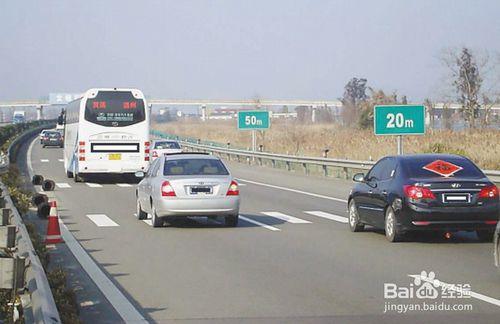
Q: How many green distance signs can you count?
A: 2